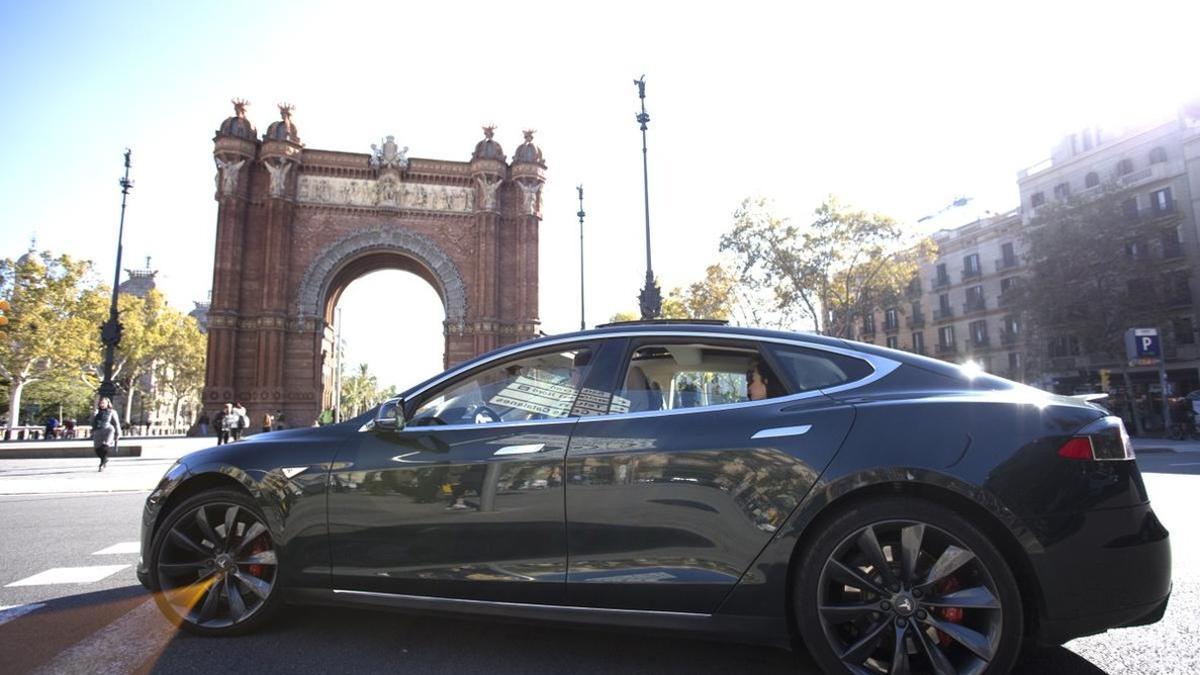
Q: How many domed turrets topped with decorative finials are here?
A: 4